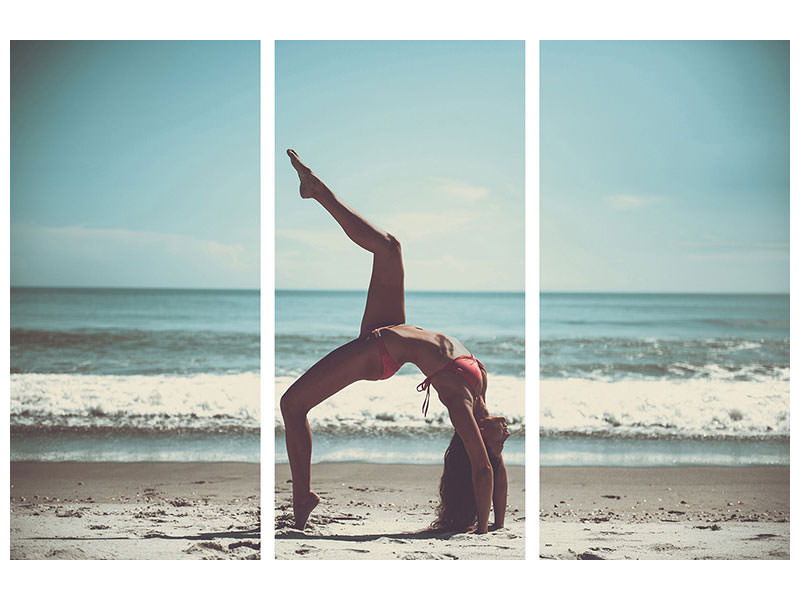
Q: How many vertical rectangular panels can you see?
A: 3